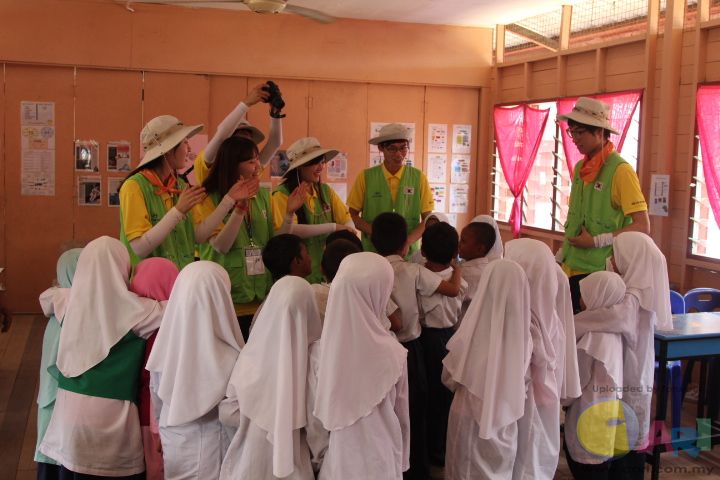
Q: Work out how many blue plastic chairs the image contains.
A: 2